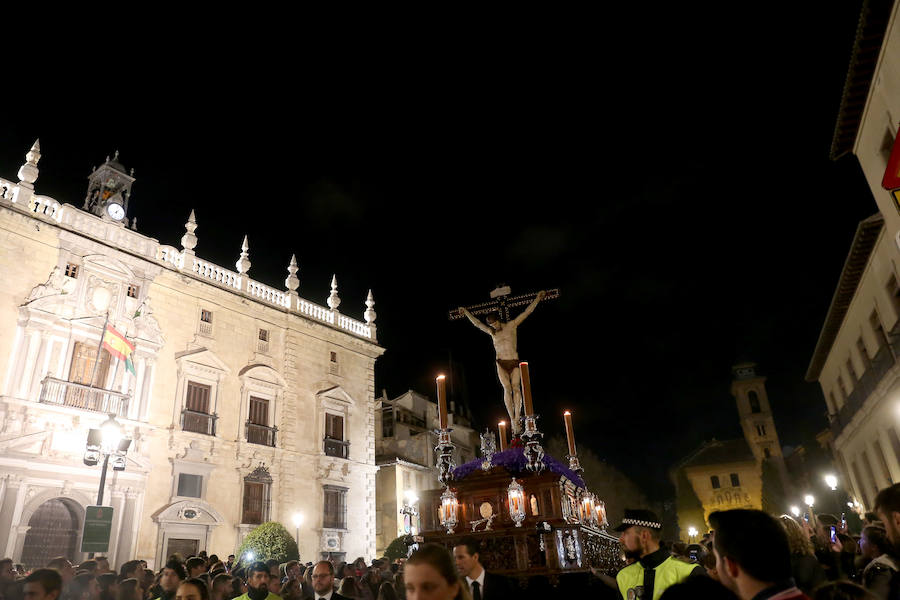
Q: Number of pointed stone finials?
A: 6